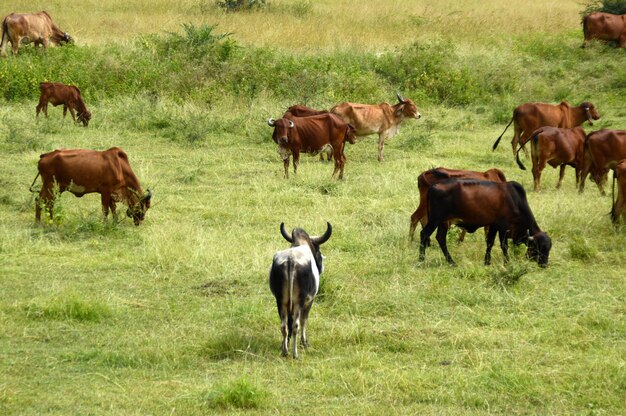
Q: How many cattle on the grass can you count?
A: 14